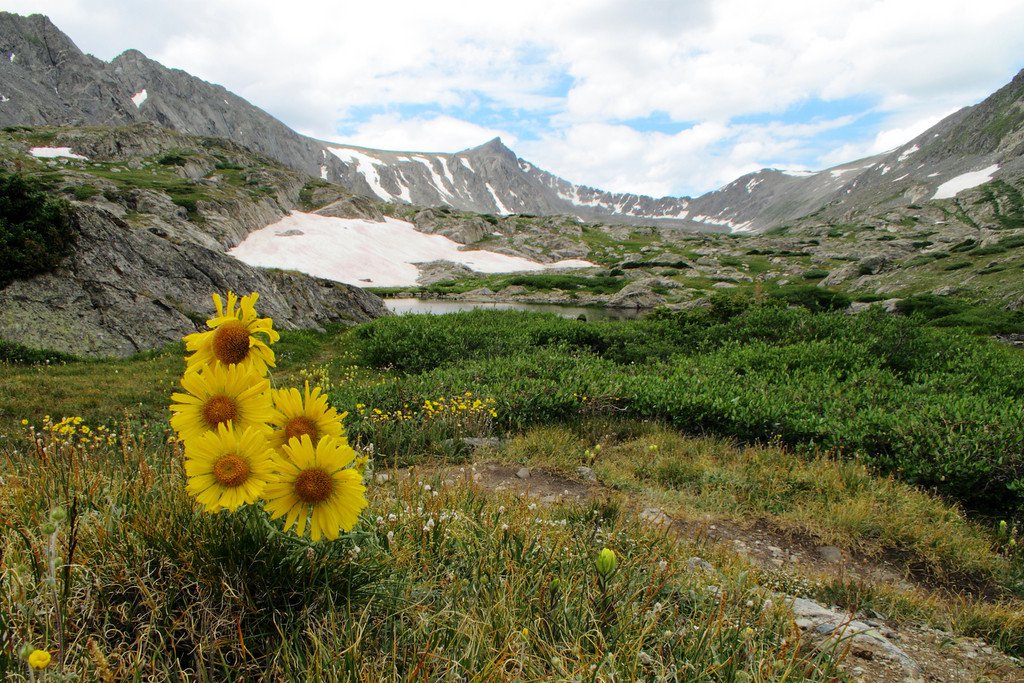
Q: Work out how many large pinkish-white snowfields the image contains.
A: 1